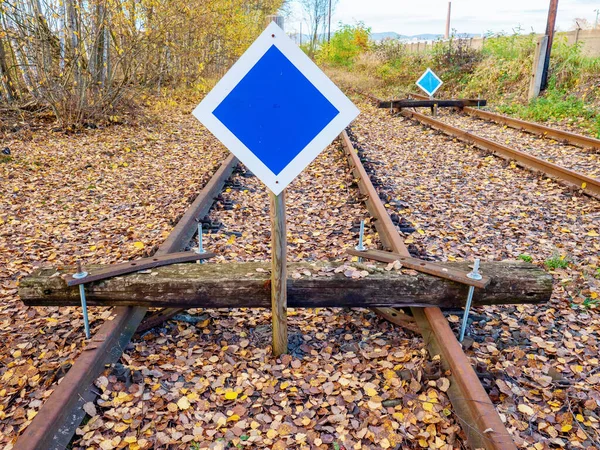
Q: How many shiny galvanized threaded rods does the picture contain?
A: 4